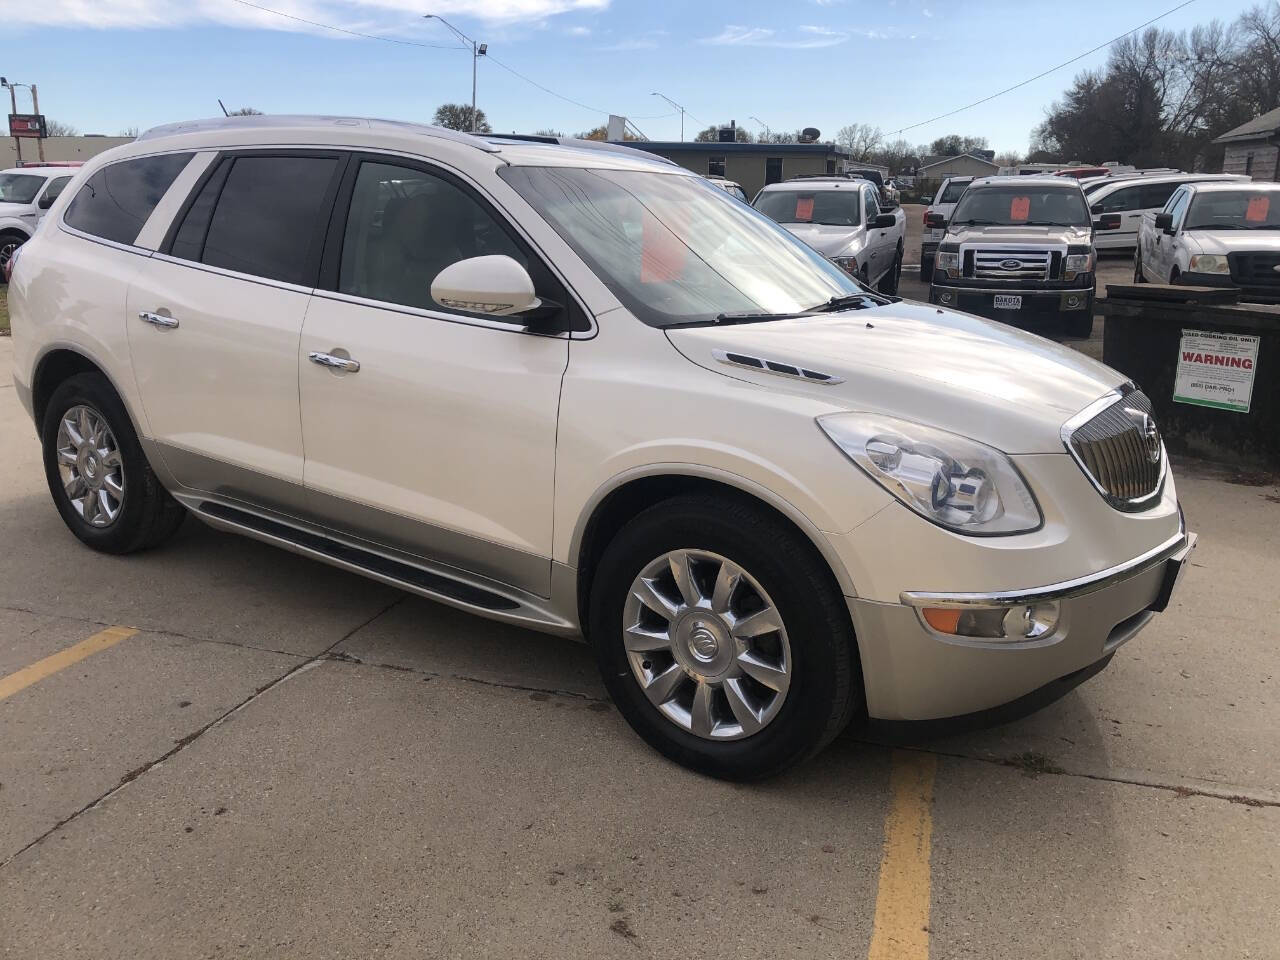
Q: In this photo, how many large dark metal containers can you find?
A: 1